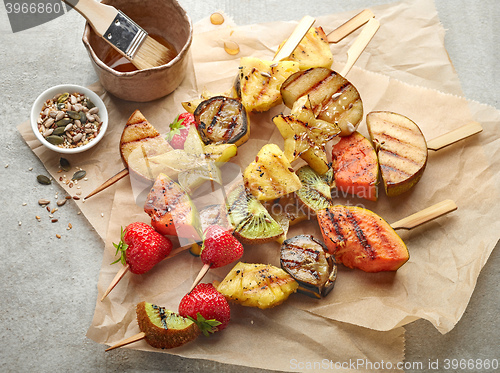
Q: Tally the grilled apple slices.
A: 3